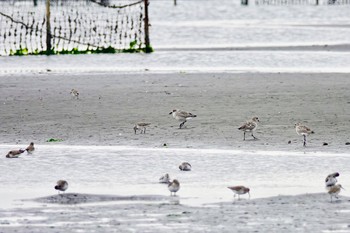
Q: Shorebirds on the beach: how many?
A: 14